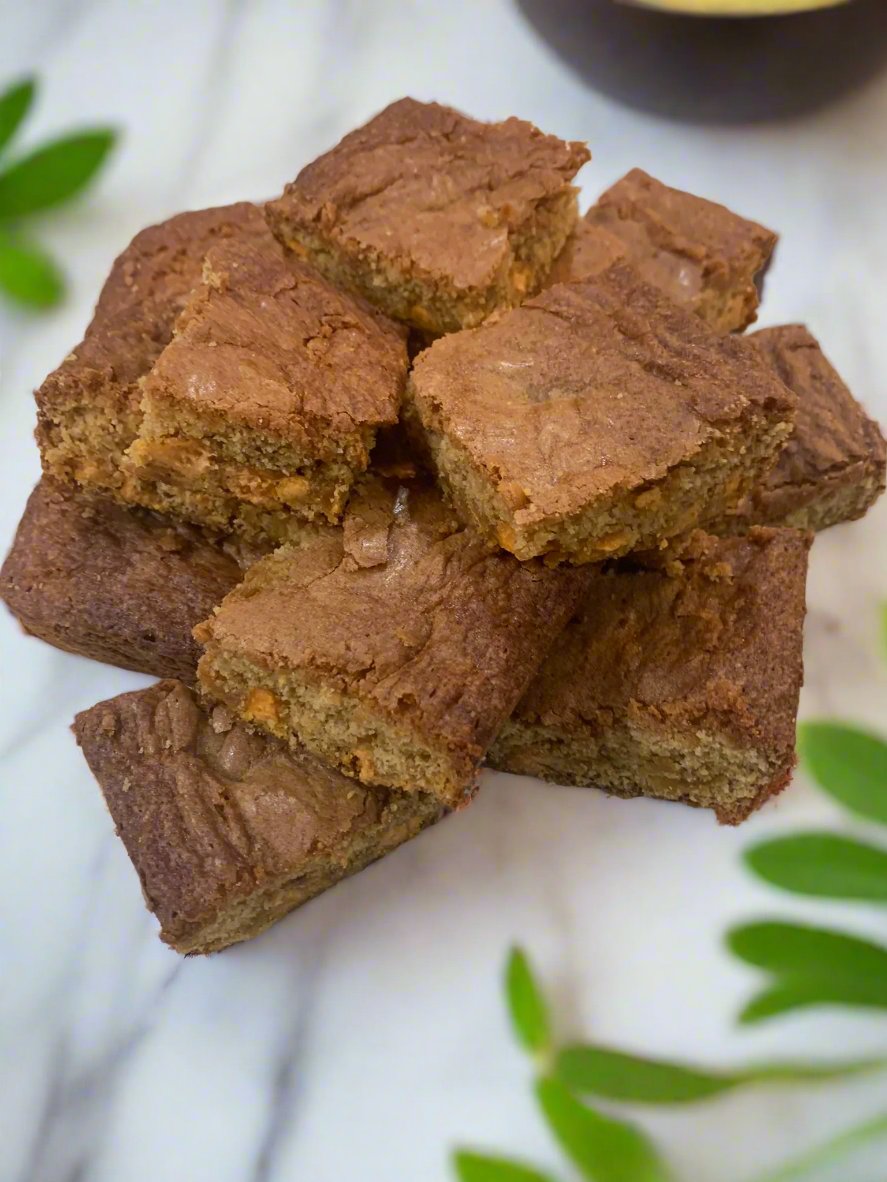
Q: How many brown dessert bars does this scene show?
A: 10